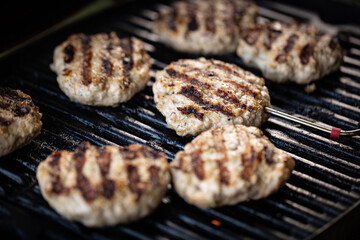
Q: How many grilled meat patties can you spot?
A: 7